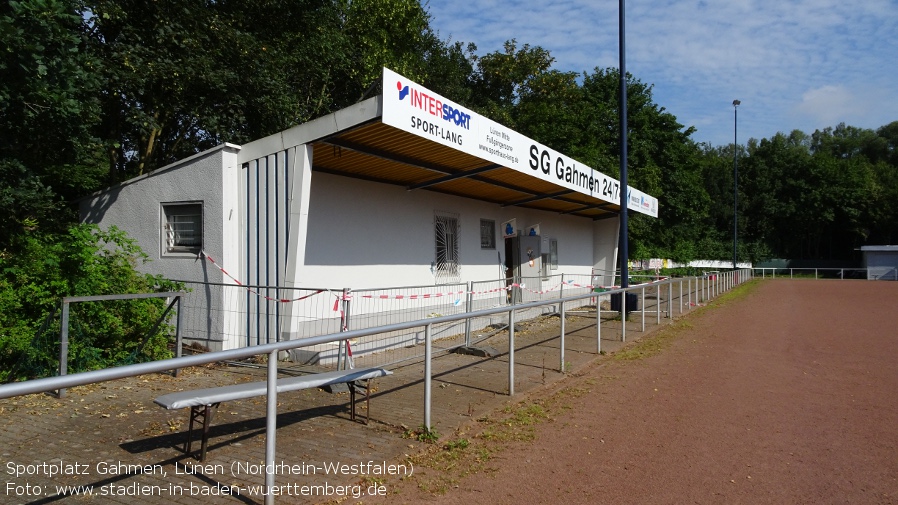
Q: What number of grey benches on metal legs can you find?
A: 1